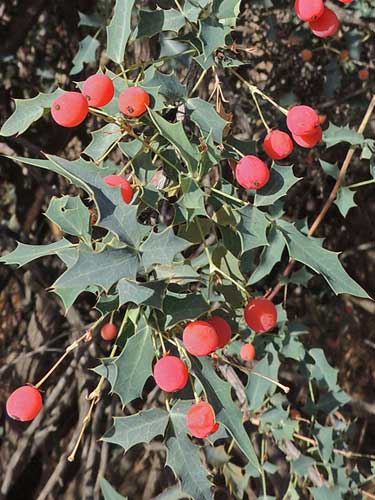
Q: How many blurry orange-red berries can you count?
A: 3